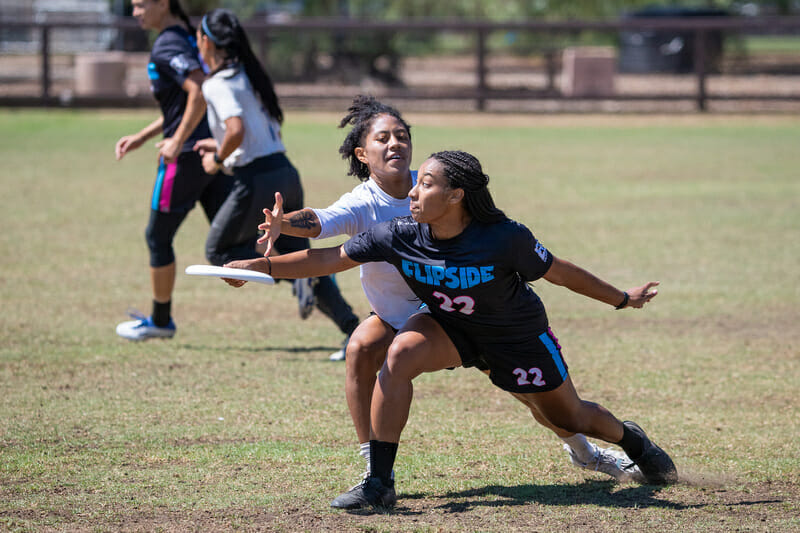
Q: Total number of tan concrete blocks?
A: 2